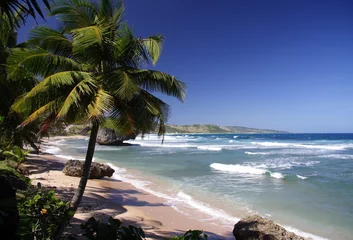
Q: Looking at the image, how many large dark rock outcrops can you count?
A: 3